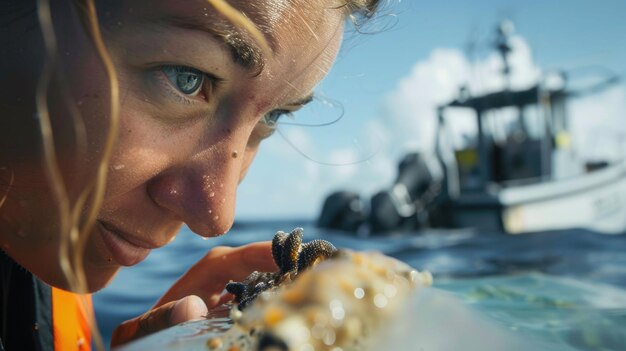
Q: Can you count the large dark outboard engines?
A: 3